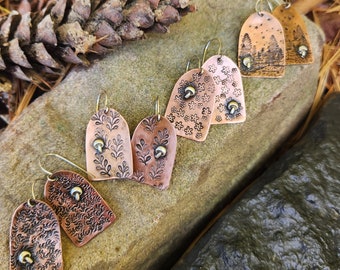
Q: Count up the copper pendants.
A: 8